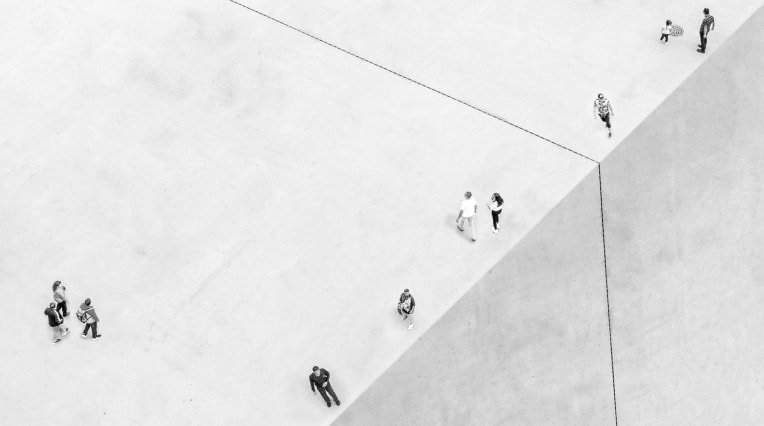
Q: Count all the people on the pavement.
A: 10